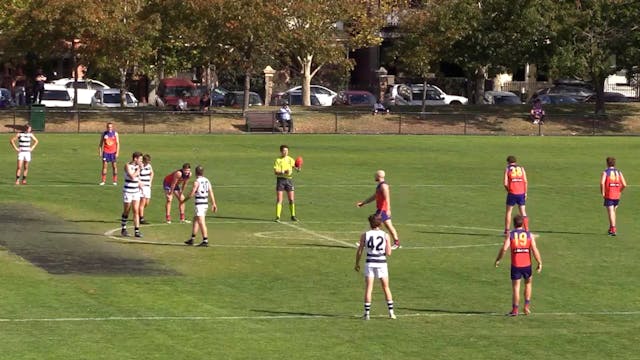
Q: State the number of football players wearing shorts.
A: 11